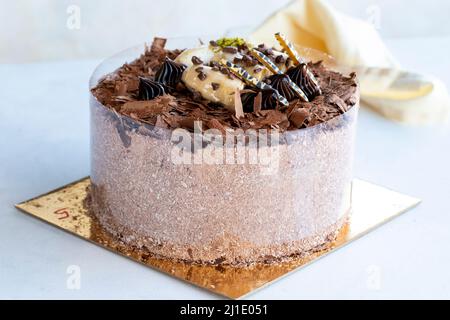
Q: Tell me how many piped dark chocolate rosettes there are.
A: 5